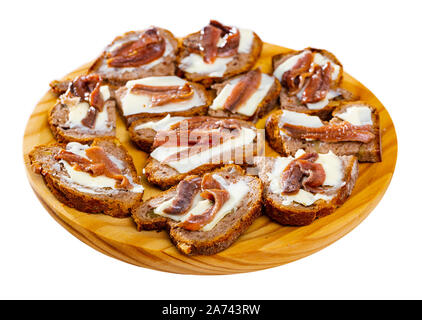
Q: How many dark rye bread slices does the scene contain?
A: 11